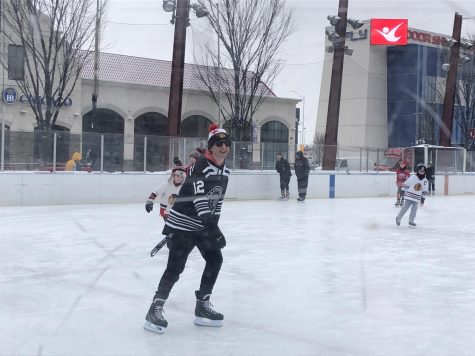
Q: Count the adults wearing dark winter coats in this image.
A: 2